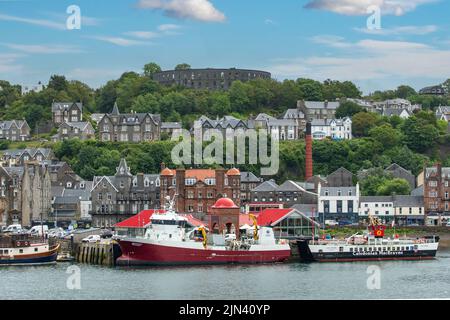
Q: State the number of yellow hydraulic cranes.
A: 2